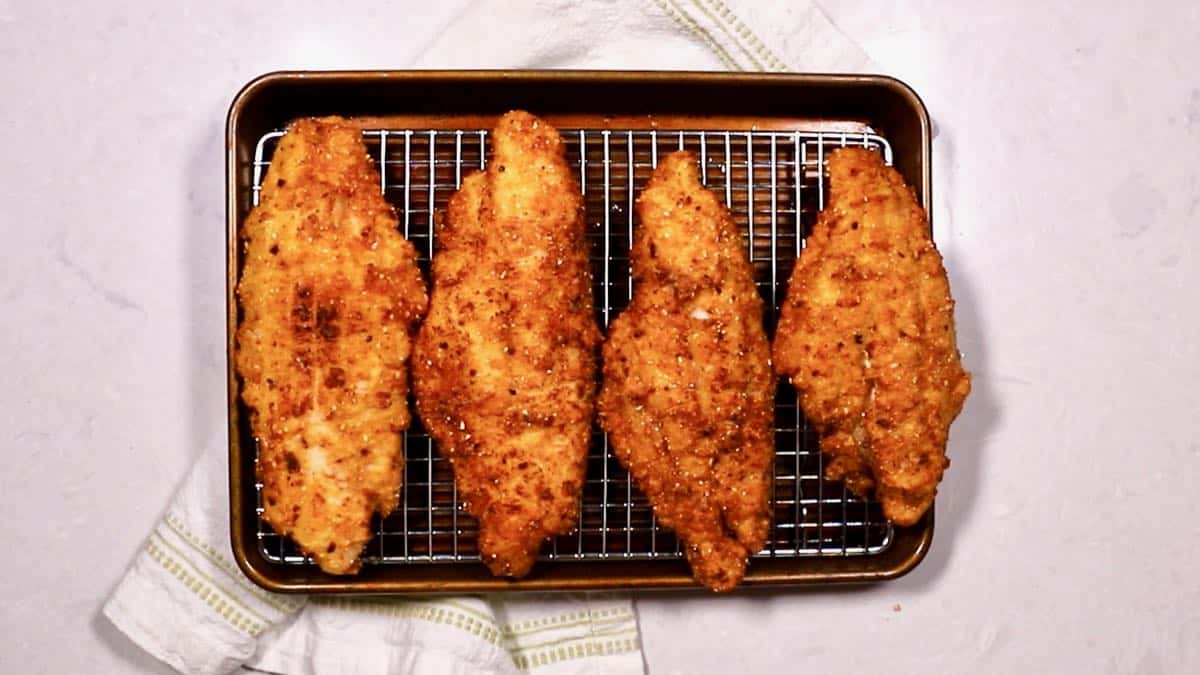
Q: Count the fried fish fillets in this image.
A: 4